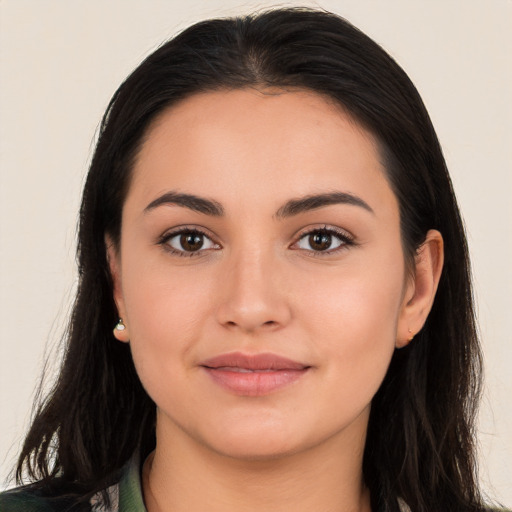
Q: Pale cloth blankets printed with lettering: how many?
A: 0